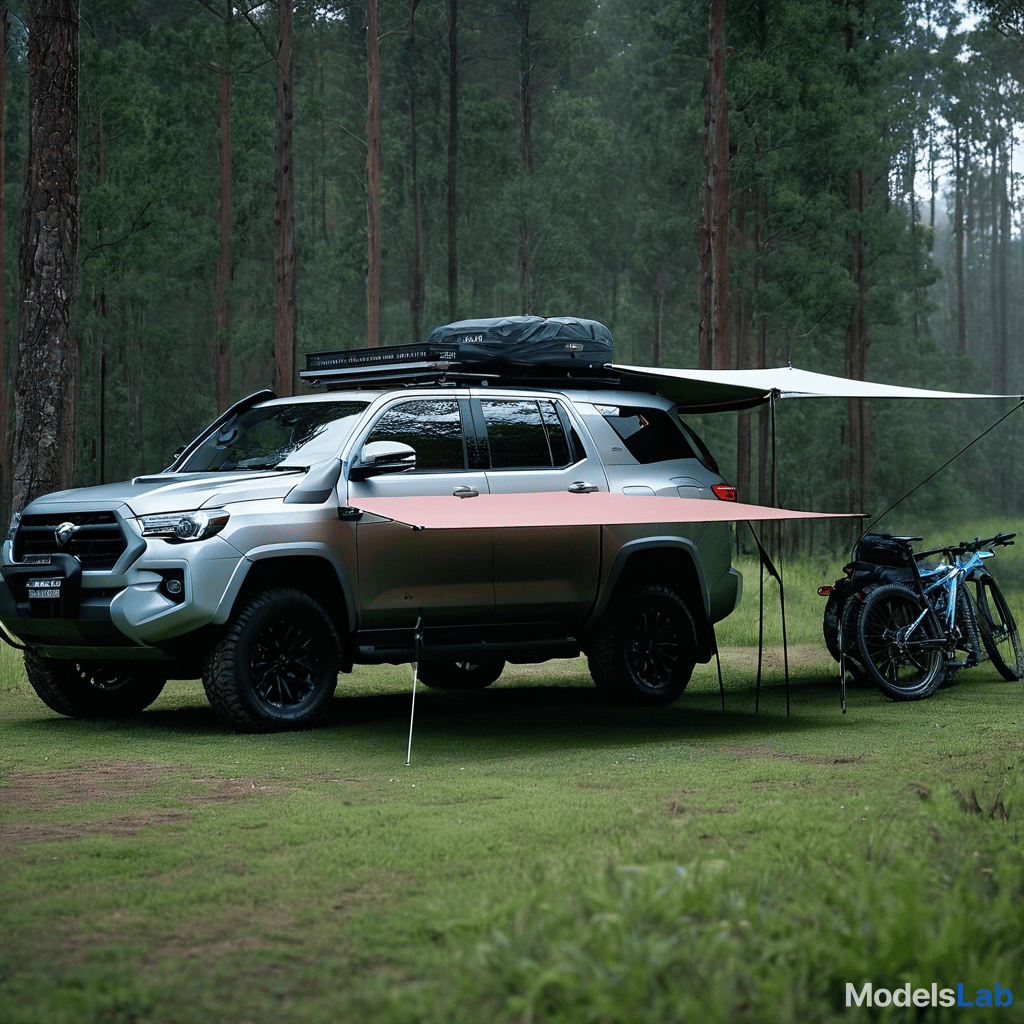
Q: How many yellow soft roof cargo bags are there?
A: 0